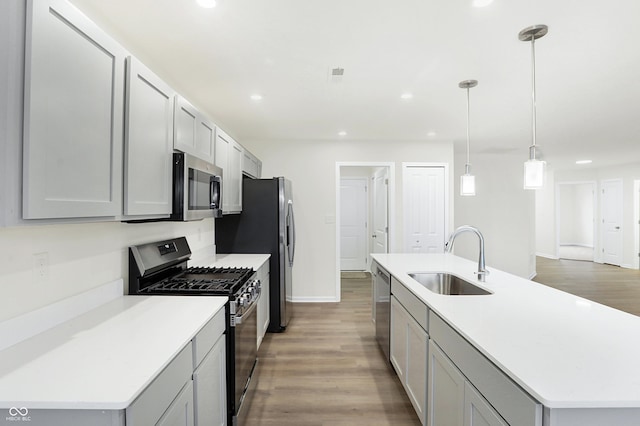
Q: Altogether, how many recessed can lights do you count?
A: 7